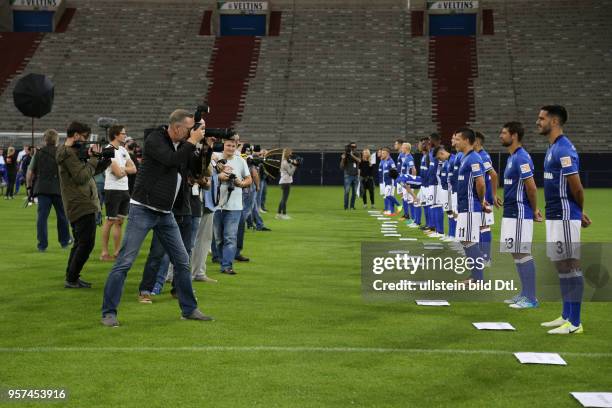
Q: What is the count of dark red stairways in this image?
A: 3